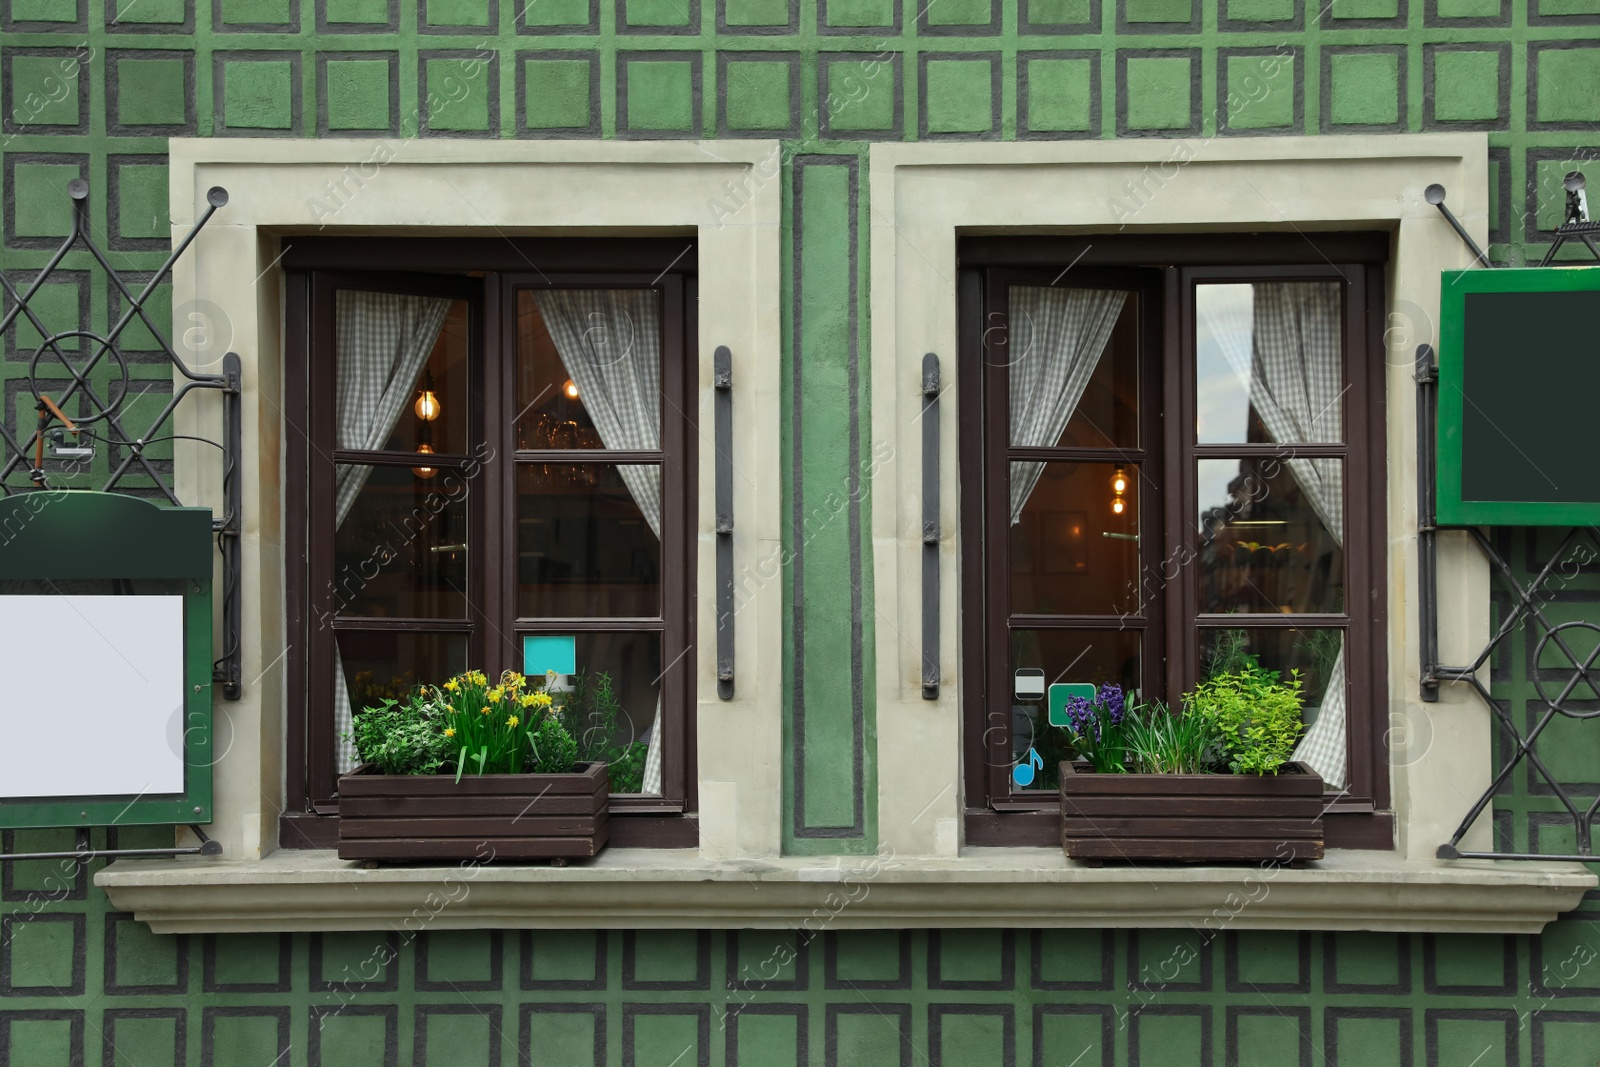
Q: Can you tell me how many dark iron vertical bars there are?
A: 4